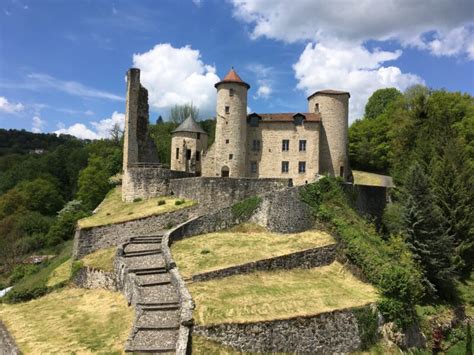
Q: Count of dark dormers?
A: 2